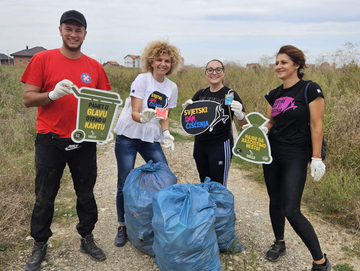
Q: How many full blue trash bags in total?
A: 3